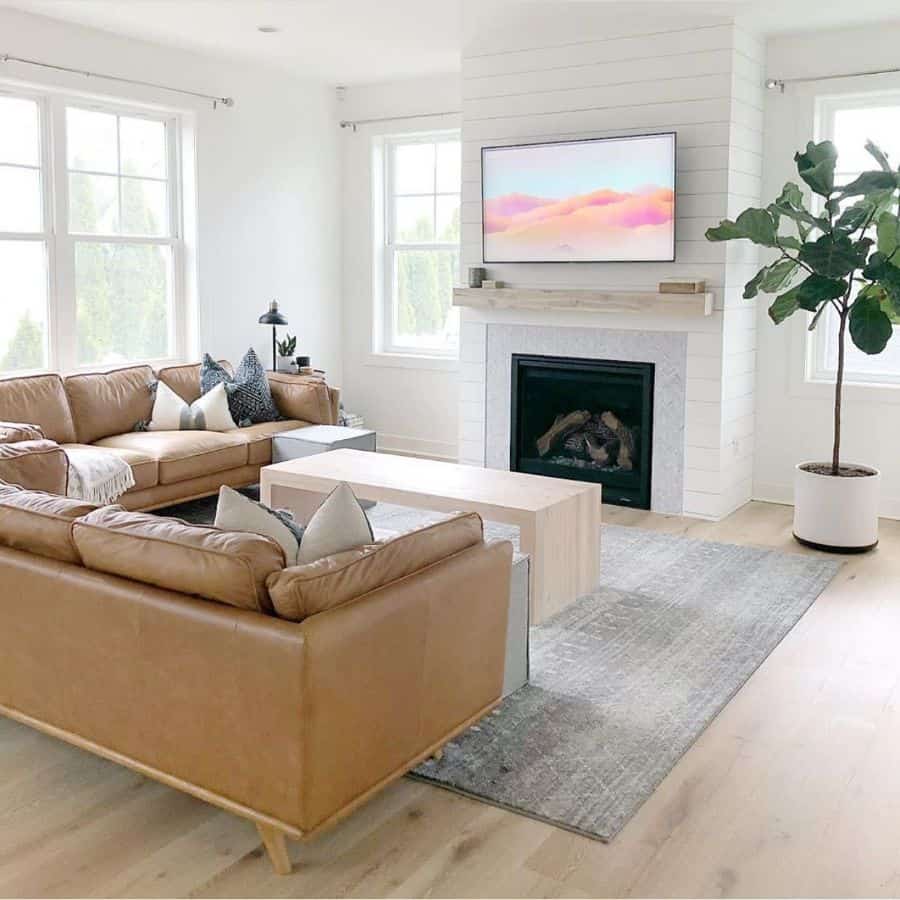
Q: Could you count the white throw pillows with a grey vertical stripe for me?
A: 1